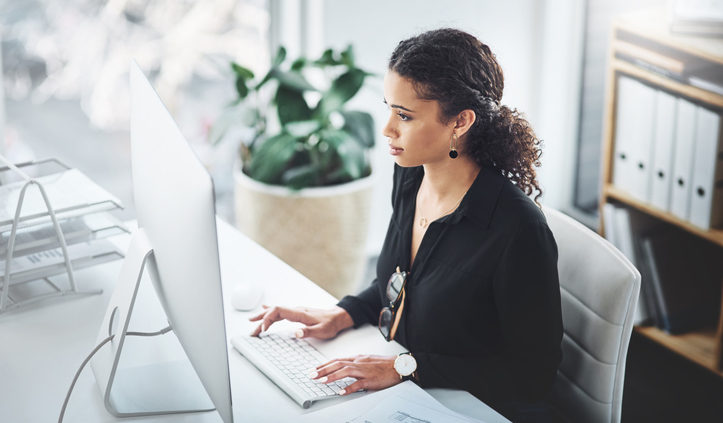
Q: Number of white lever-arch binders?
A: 5